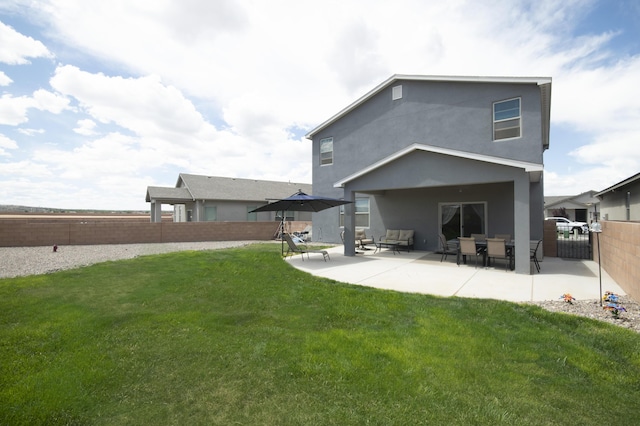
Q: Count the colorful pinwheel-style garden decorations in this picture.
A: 3